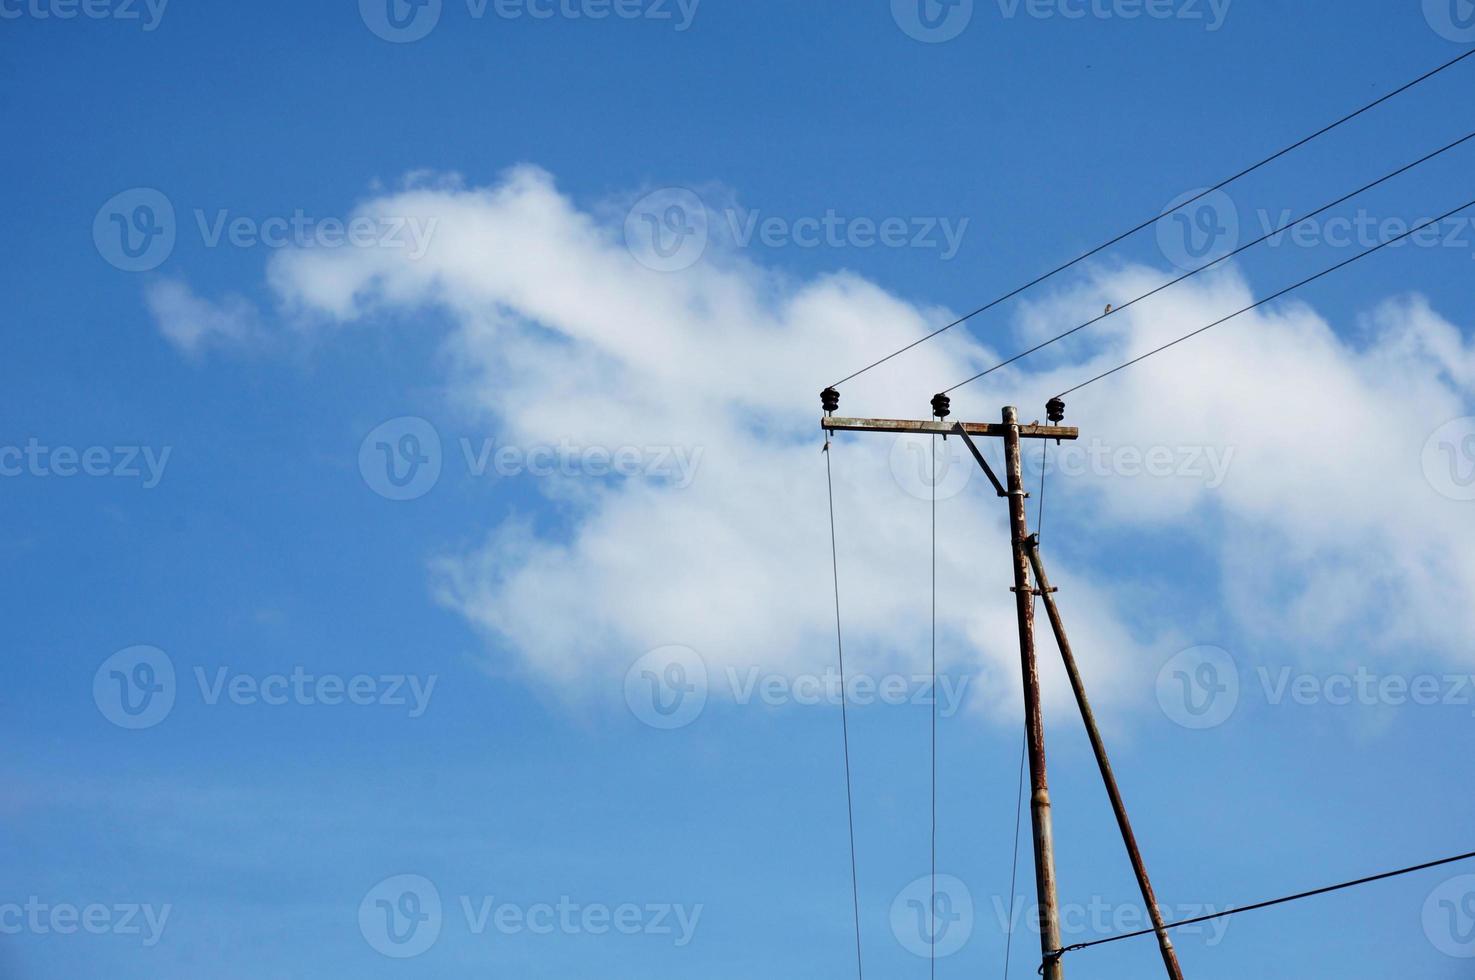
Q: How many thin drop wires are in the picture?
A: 3